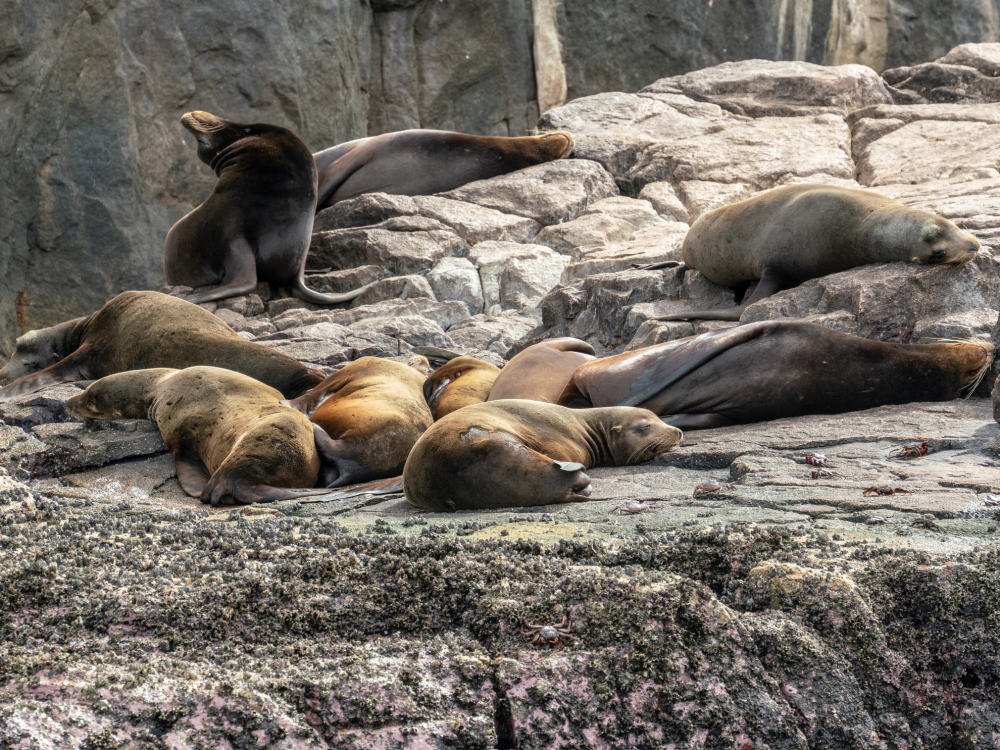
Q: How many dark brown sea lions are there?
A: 3